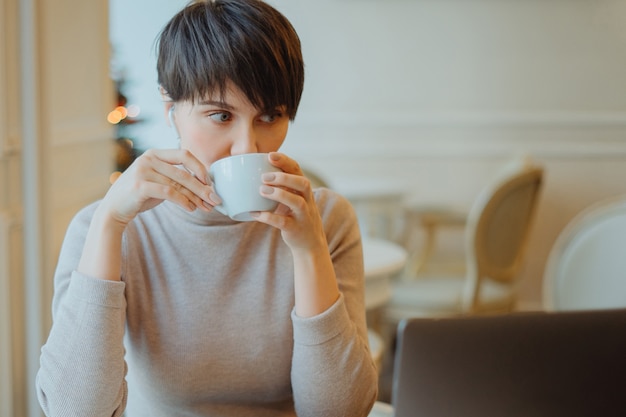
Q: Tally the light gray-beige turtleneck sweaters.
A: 1